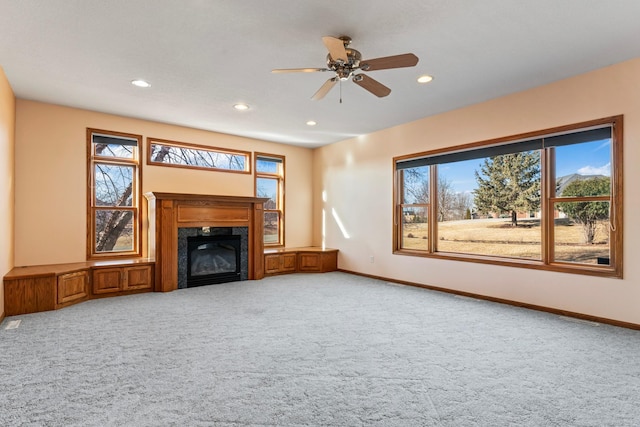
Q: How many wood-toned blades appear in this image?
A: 5